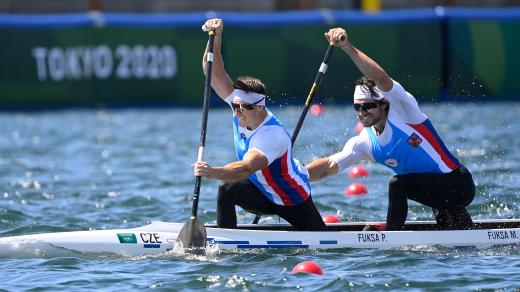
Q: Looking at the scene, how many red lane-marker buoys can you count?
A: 6